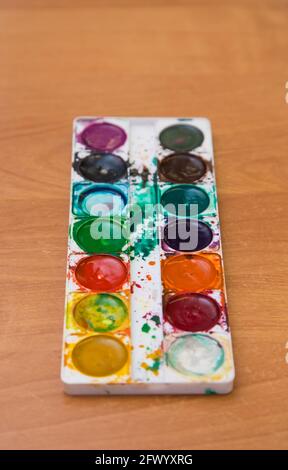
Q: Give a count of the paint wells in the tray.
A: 14